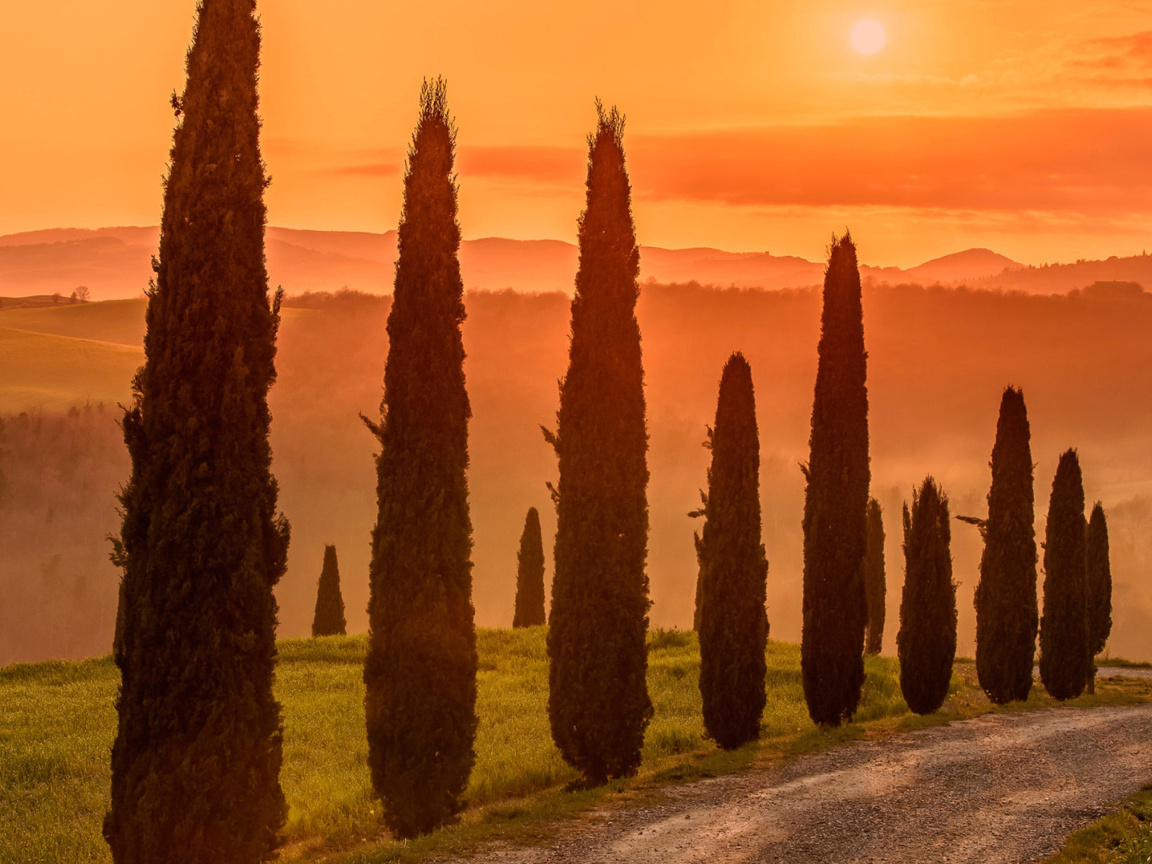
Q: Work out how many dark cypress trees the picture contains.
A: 12